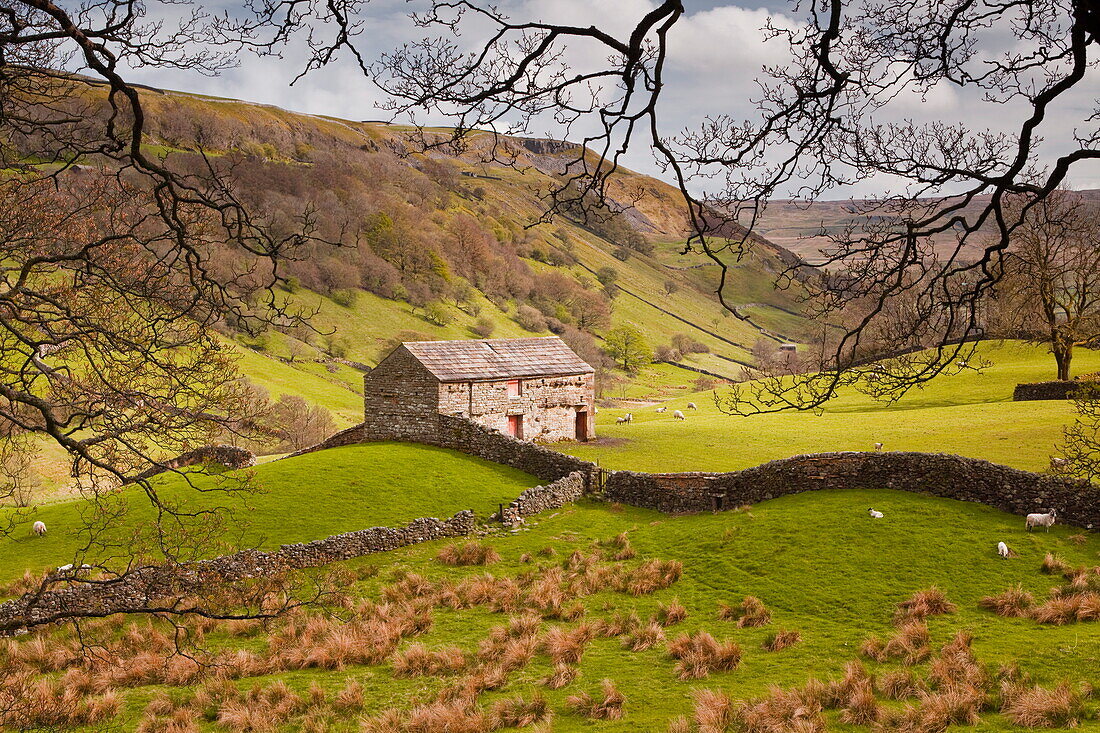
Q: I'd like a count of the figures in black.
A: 0